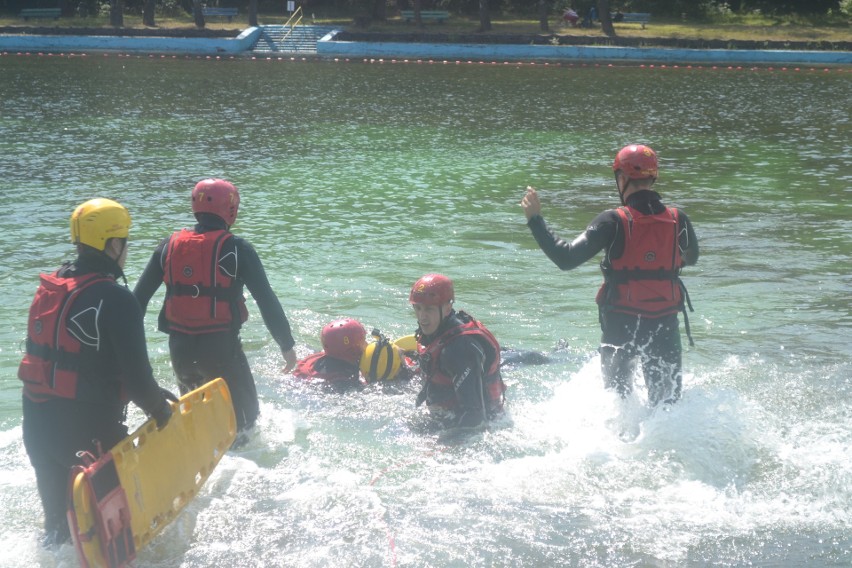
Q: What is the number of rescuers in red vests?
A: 5